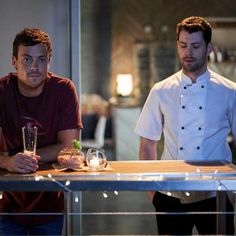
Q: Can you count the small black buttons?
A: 8